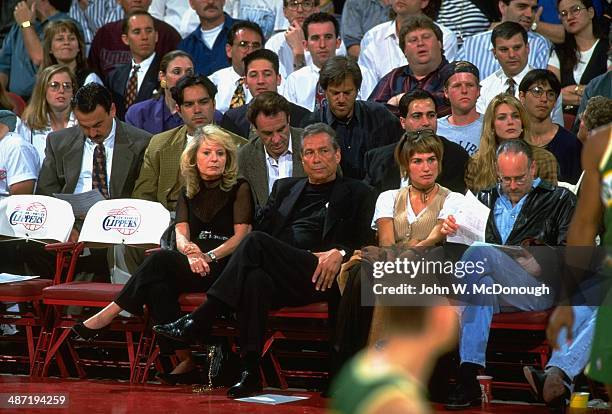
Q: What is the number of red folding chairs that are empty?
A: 2